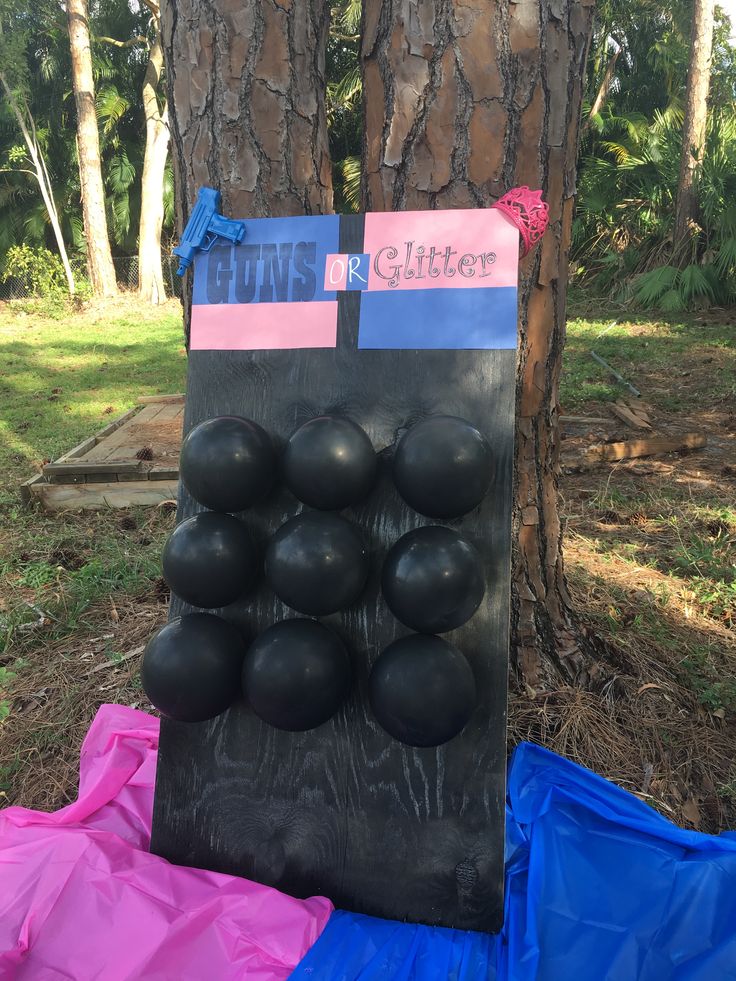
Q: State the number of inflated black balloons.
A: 9